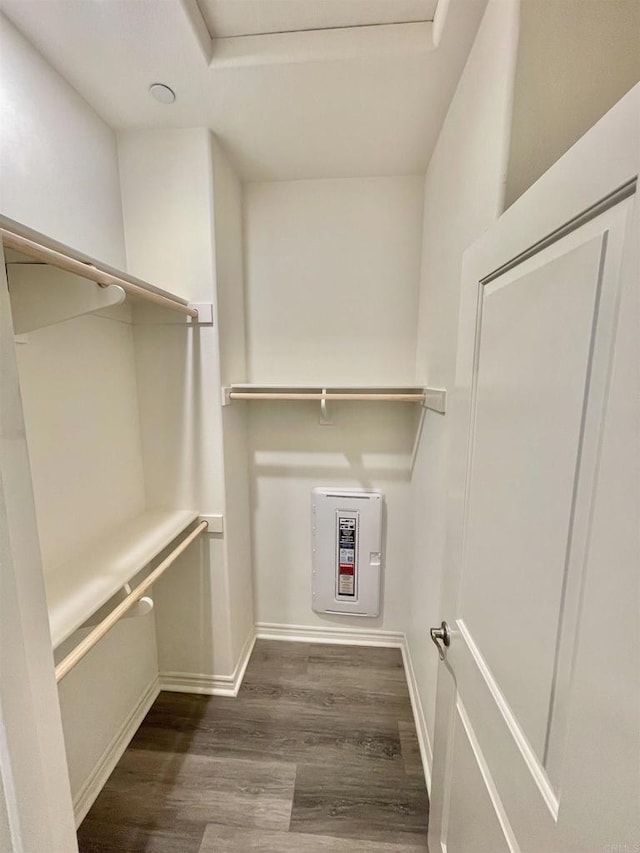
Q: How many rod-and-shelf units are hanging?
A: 3